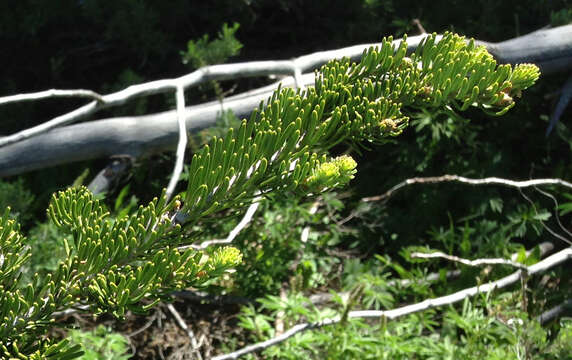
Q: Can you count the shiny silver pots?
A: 0